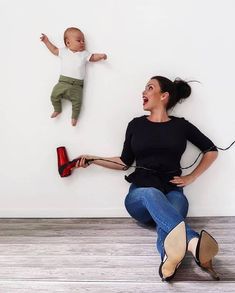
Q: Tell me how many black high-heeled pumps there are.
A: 2